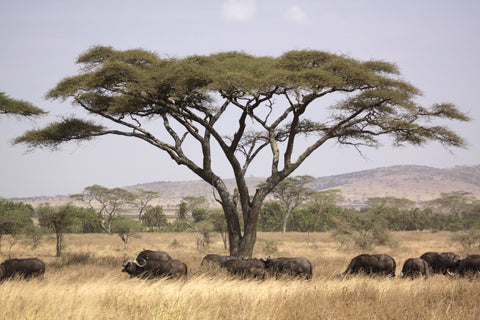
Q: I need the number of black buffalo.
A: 10